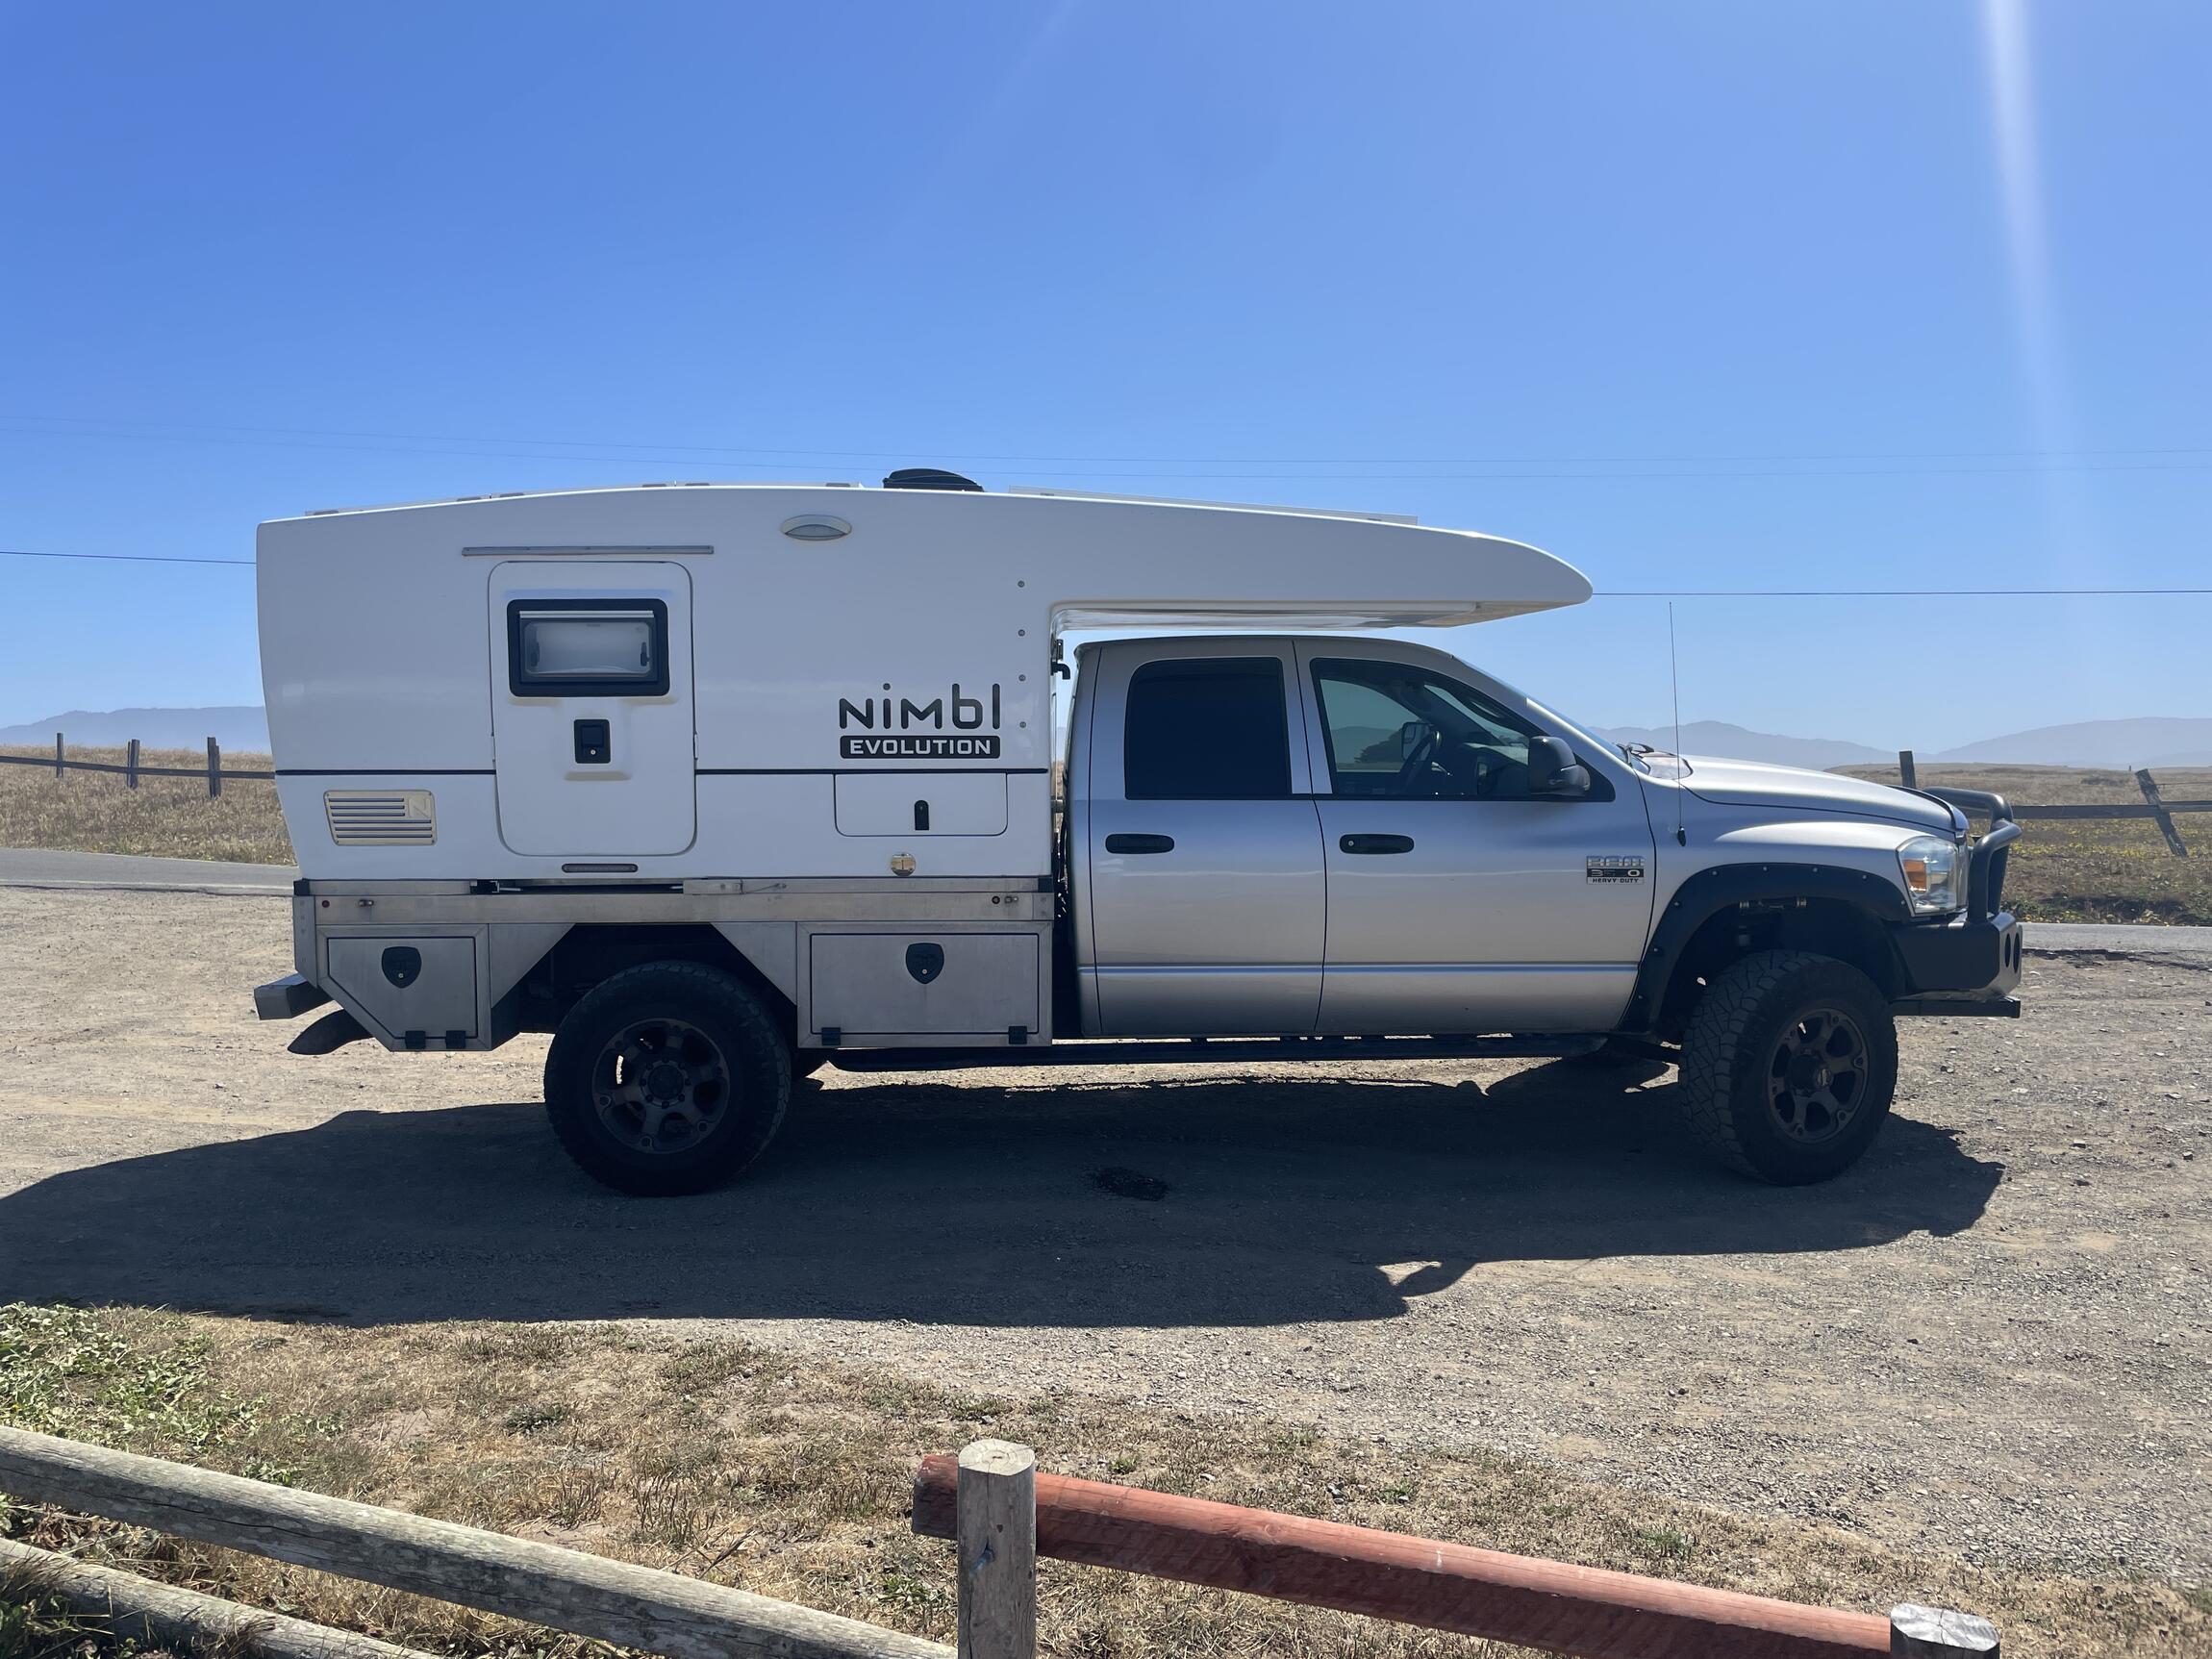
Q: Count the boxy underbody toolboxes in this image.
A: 2